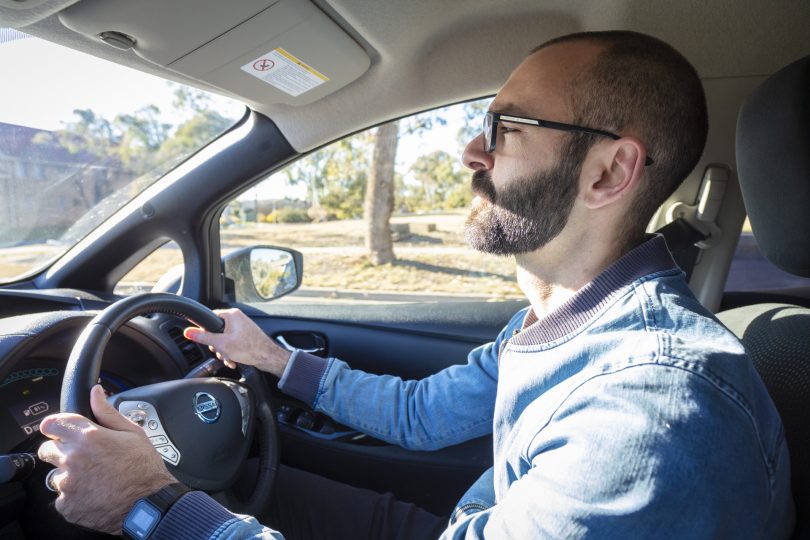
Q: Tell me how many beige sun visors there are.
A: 1